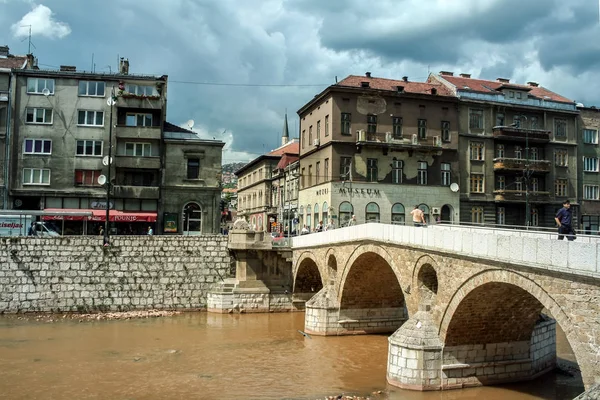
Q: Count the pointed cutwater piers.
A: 2